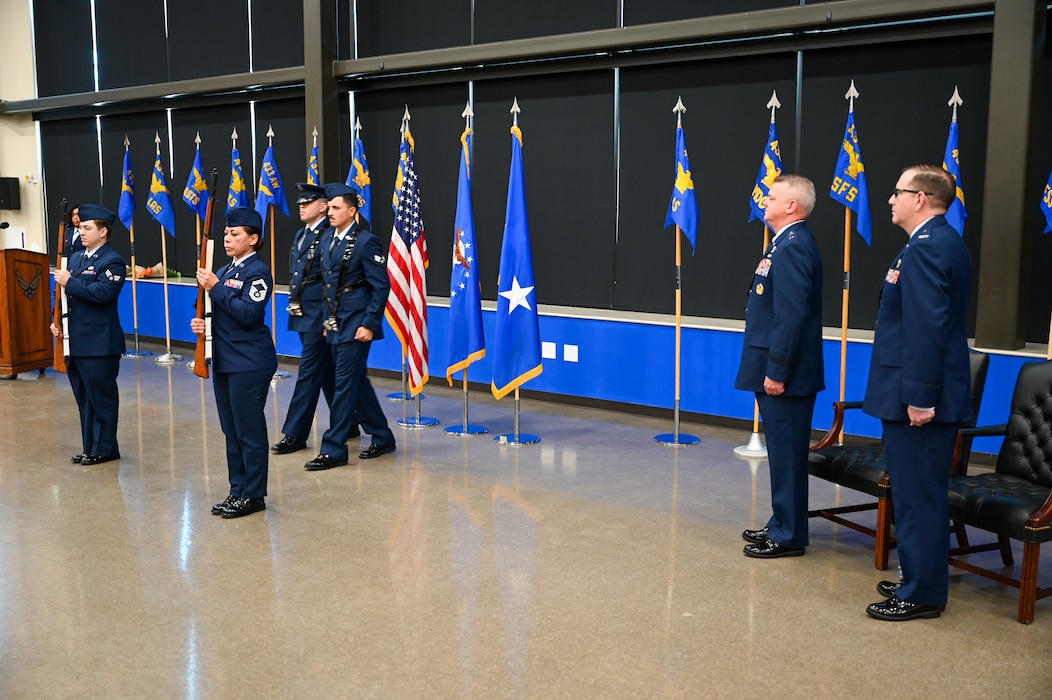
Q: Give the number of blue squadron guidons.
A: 13